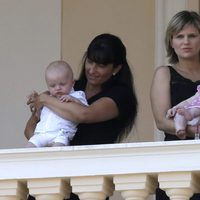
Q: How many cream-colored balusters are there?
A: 5